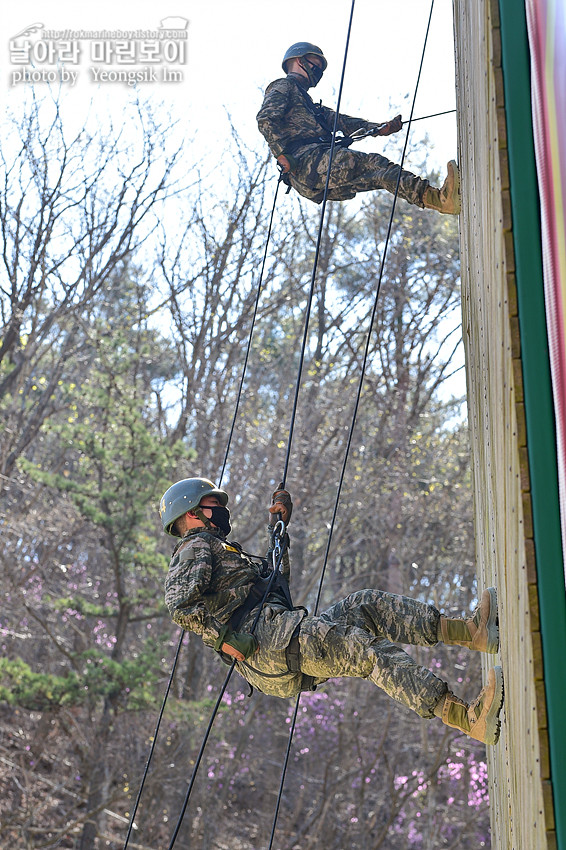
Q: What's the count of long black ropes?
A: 3